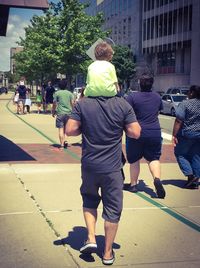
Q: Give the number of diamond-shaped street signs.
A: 1